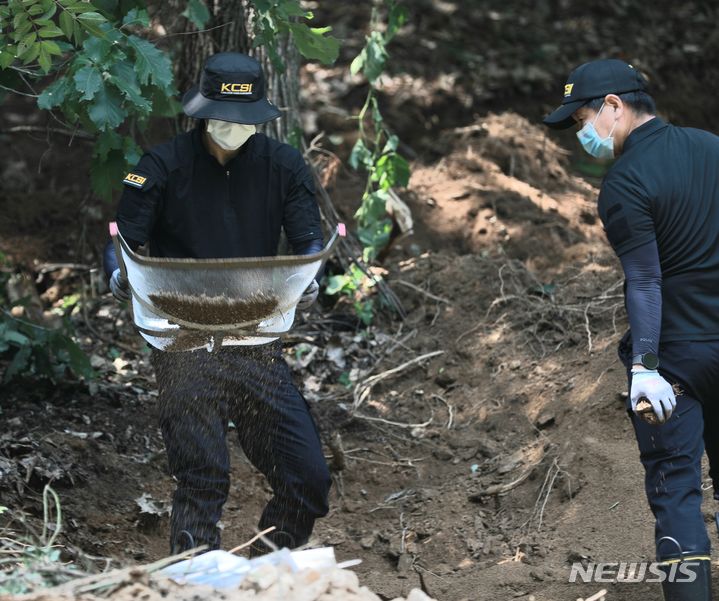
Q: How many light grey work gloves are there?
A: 3